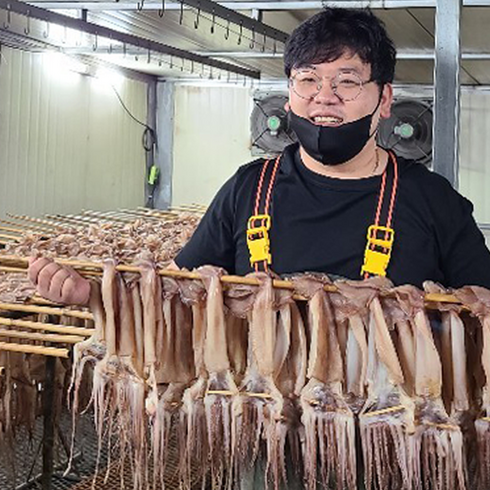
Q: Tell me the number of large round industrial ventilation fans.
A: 2